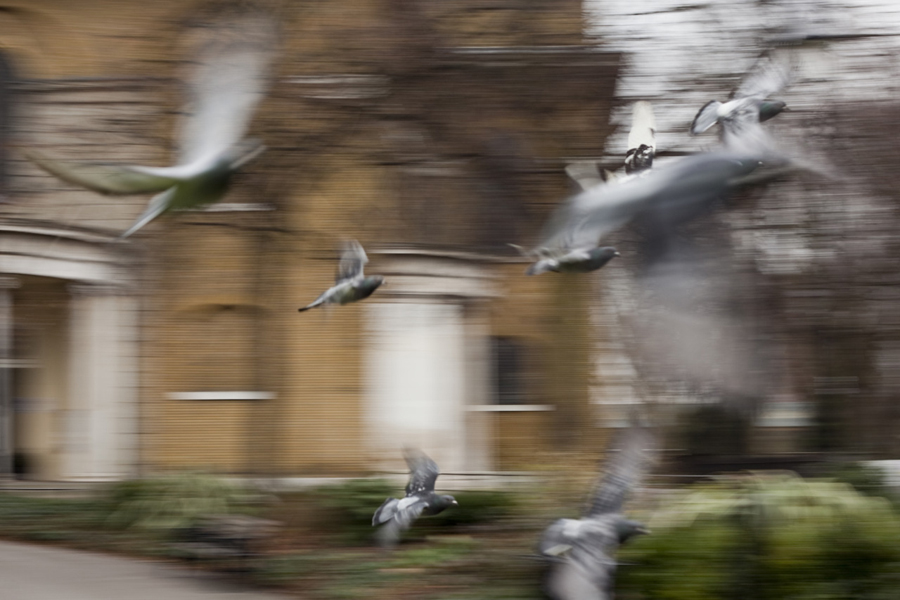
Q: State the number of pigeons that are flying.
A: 8